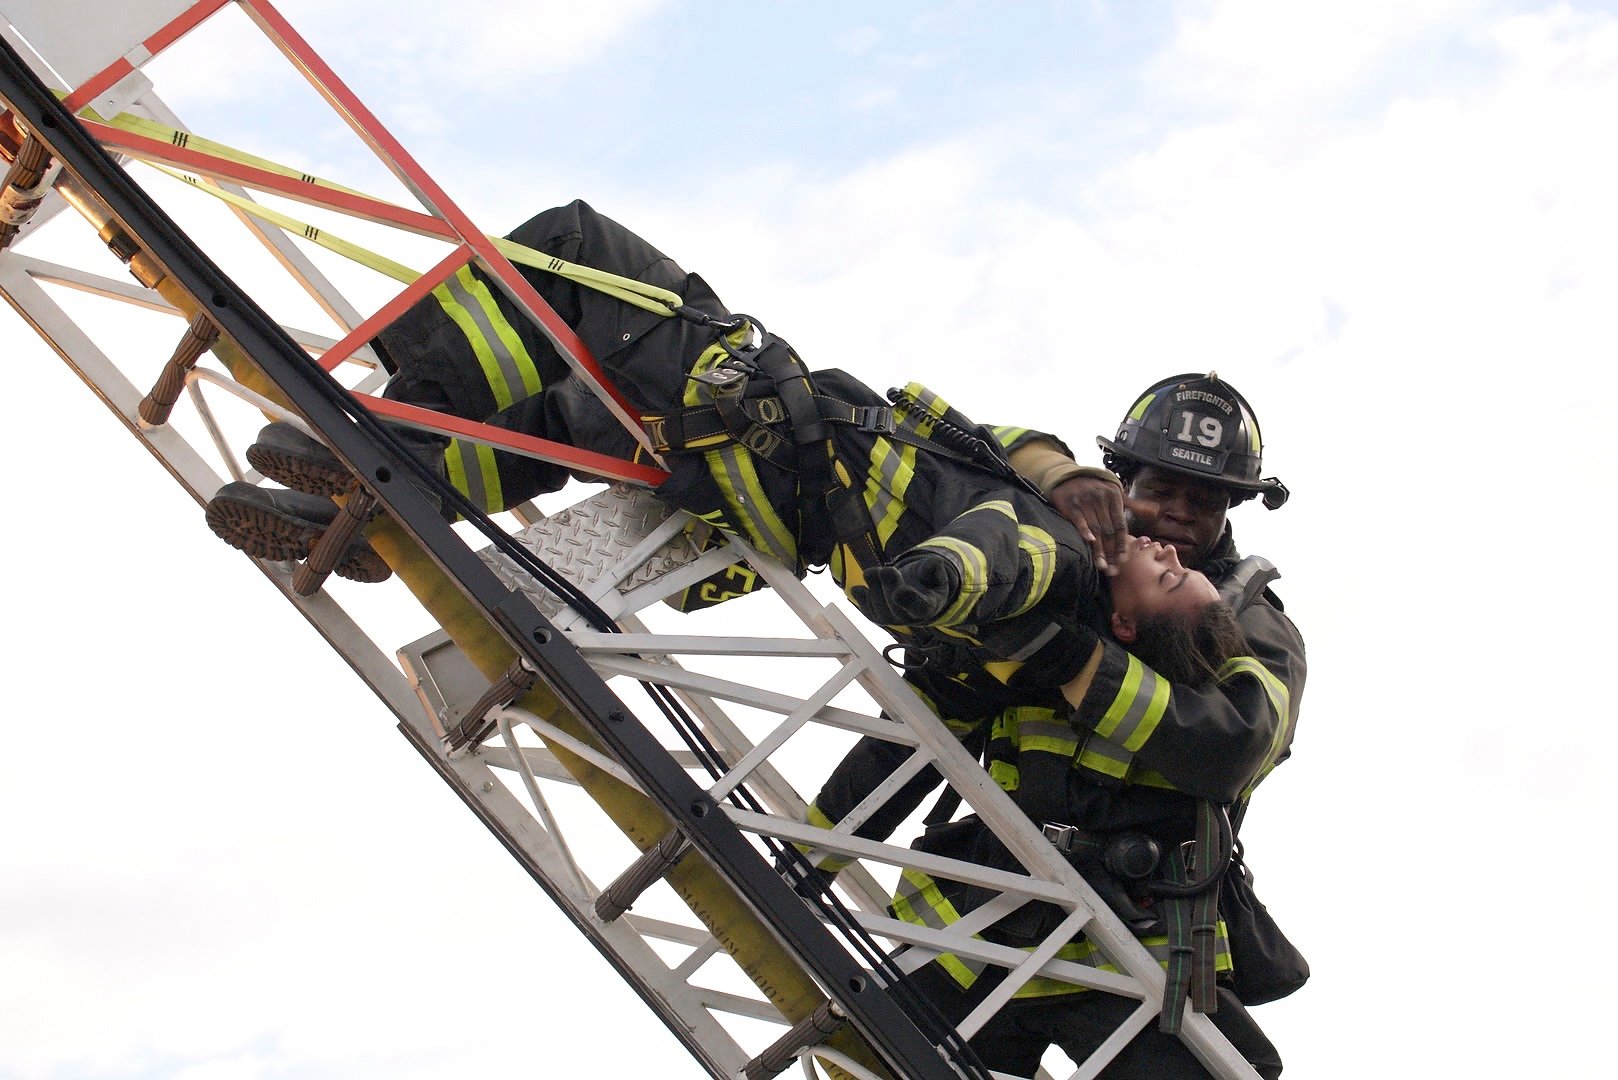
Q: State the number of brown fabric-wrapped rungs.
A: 6